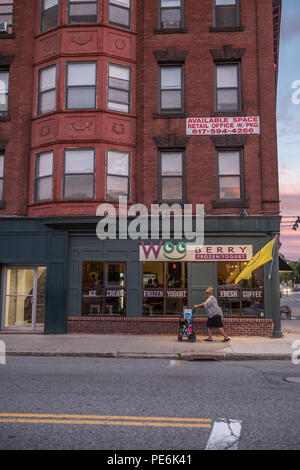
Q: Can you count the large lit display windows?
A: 3